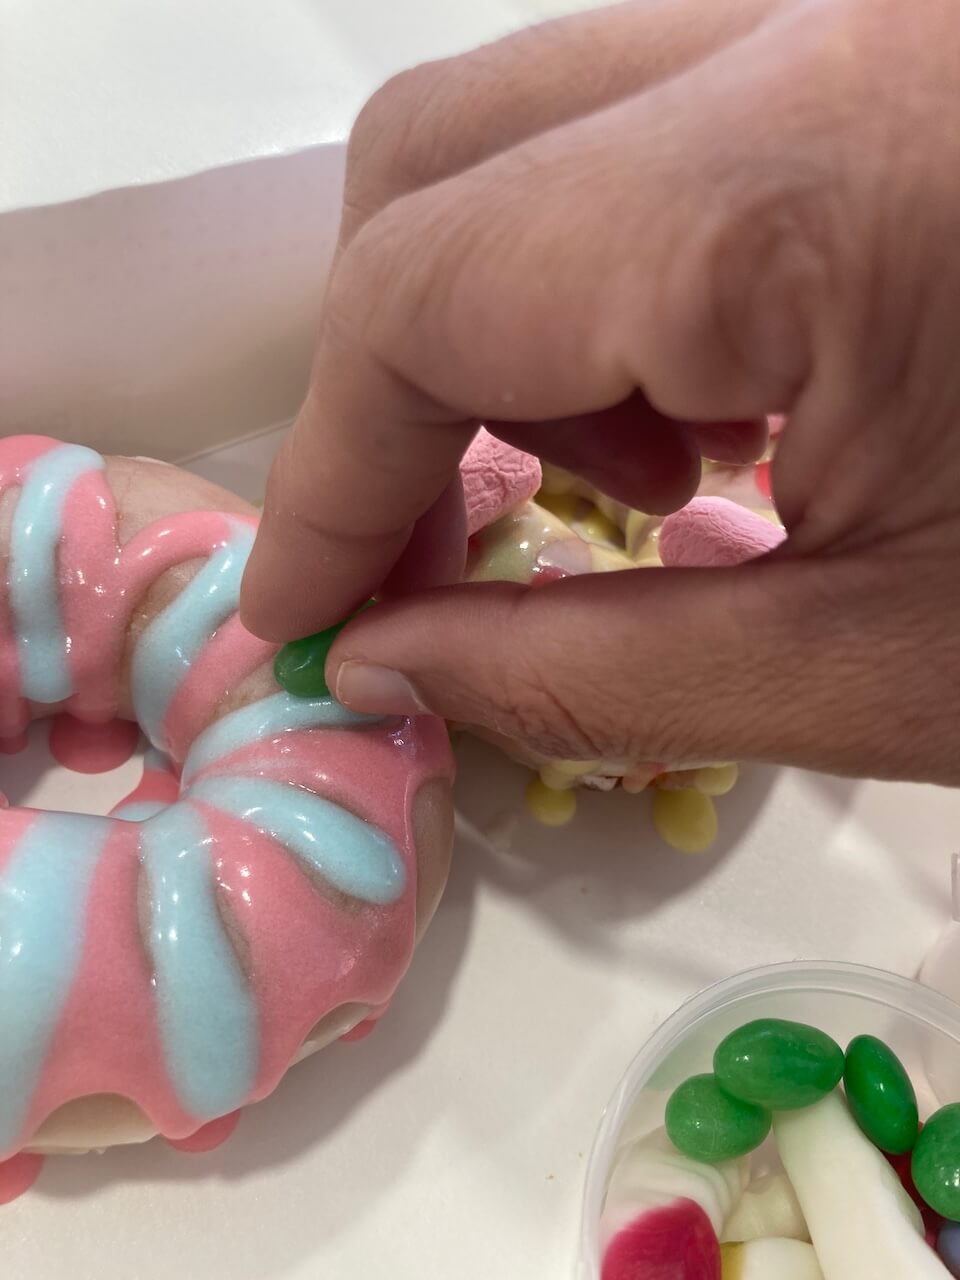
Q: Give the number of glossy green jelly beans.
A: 5